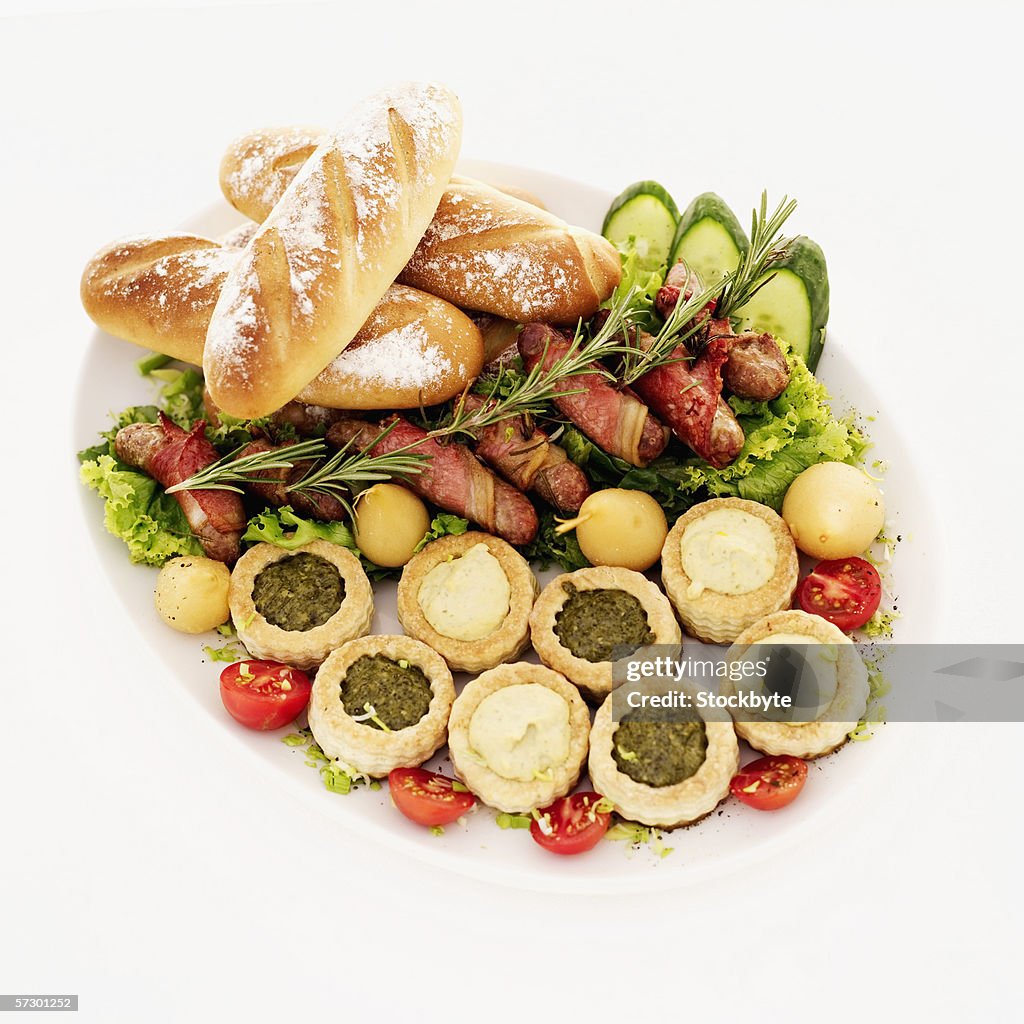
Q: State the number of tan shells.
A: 8